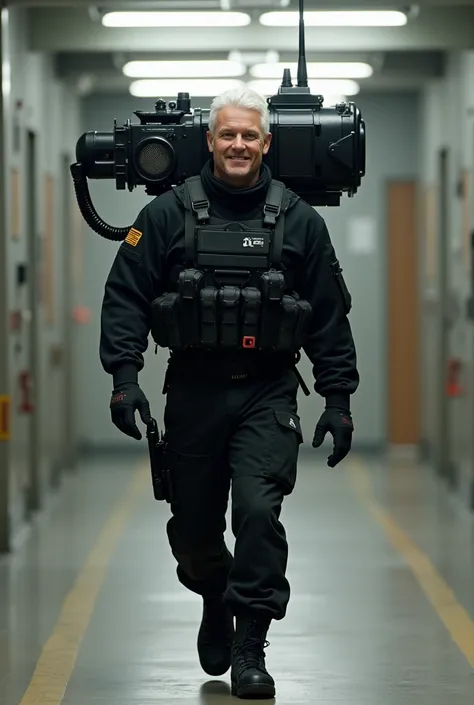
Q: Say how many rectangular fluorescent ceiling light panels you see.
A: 6